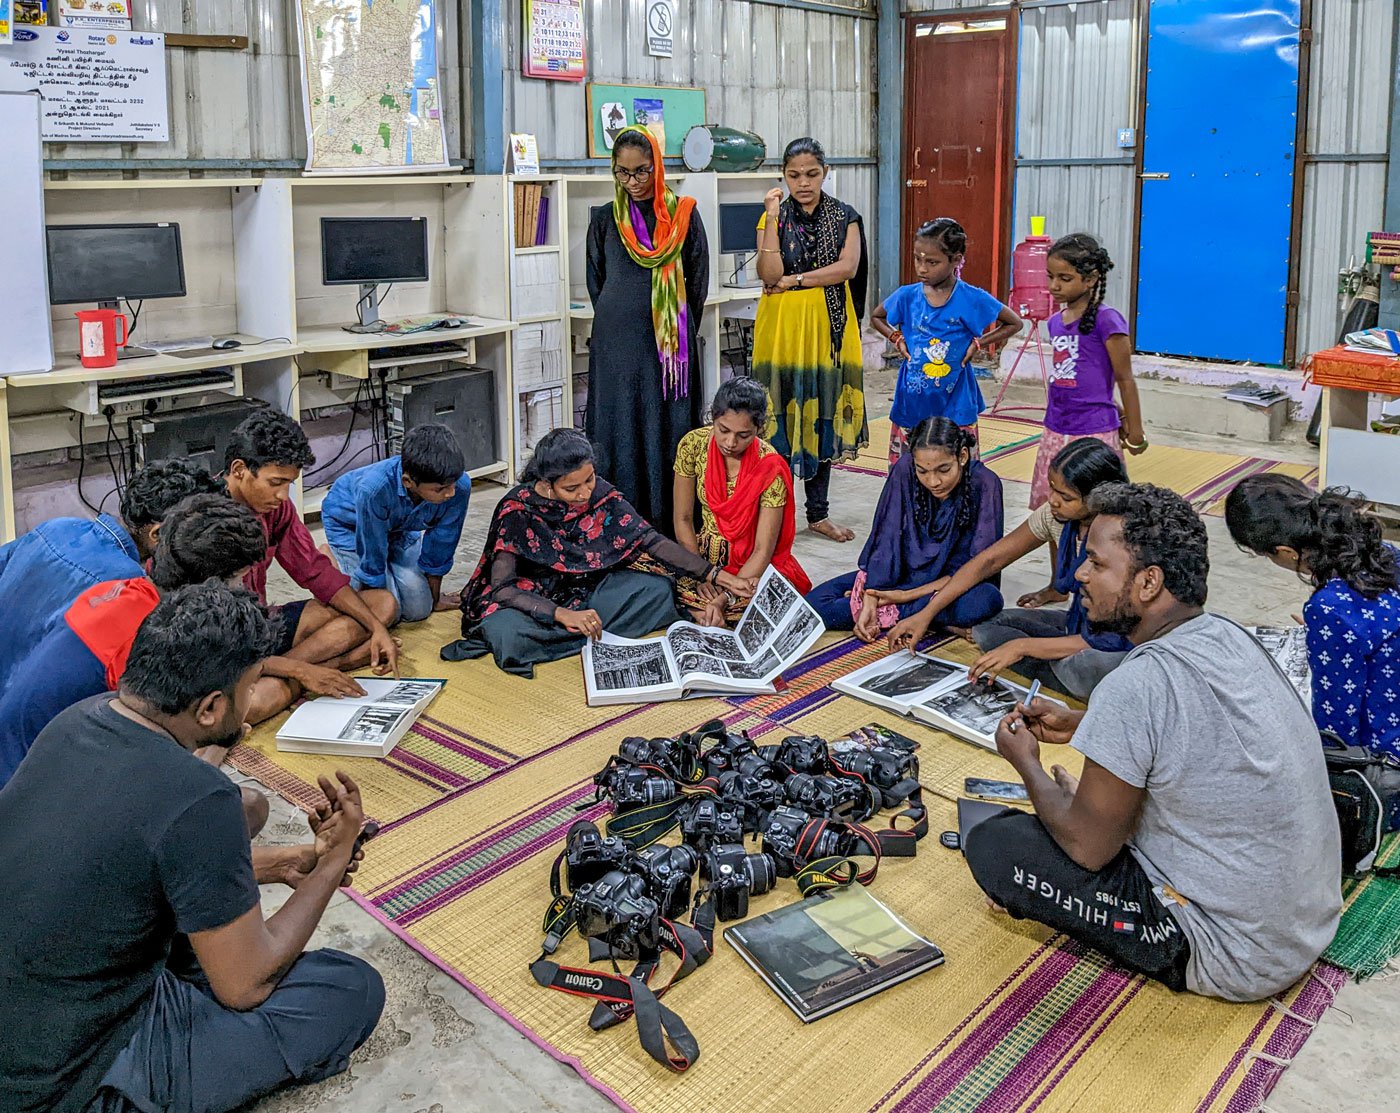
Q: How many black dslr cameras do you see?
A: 13